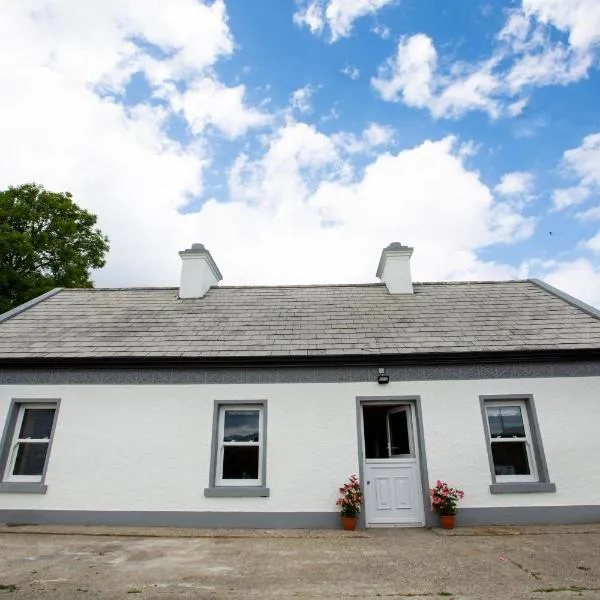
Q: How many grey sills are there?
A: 3